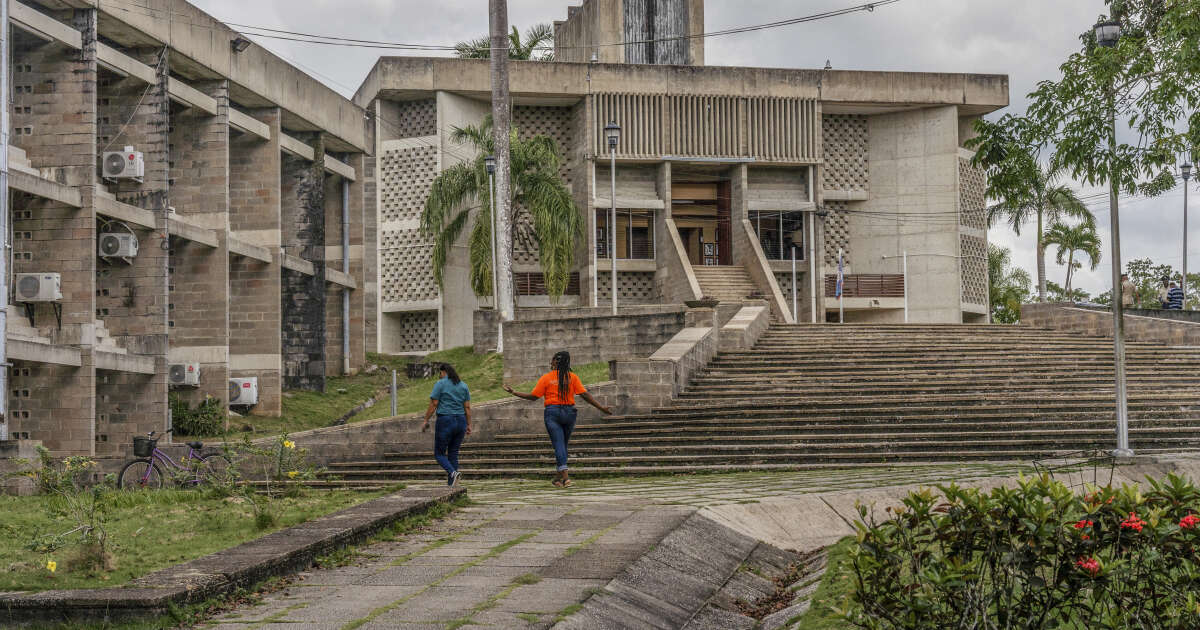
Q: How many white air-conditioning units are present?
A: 5